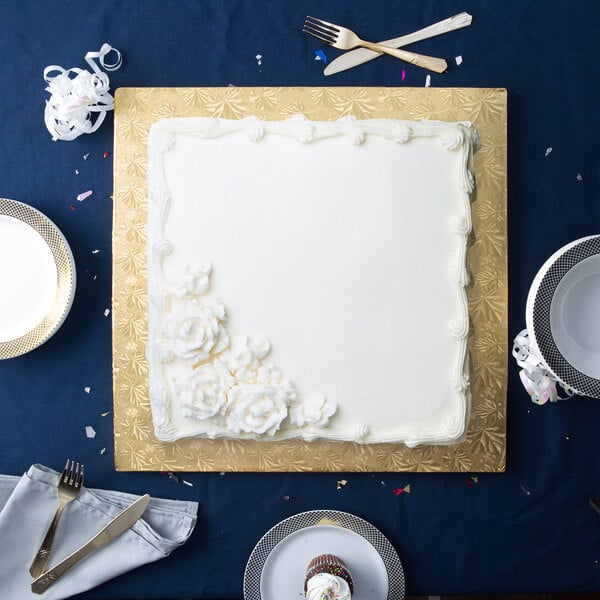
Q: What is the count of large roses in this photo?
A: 3